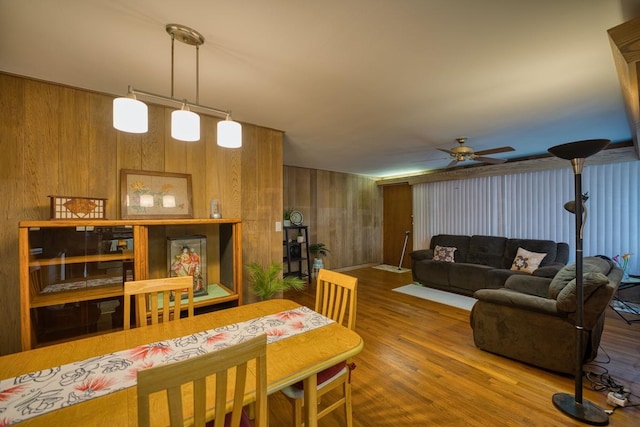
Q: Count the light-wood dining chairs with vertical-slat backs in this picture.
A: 3